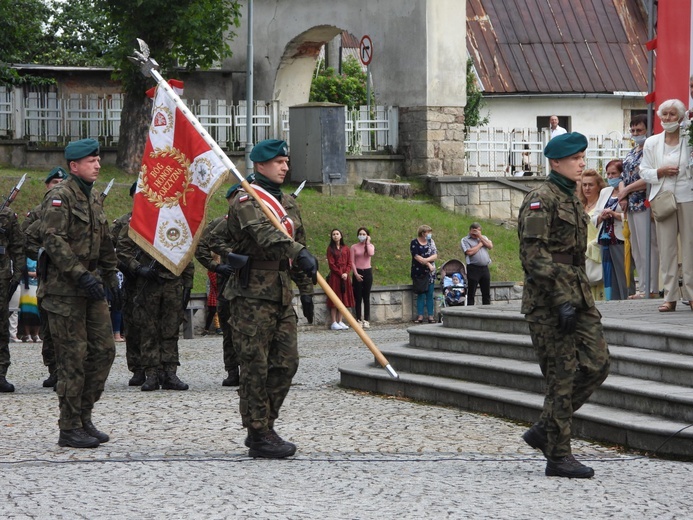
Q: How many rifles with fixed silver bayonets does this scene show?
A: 3